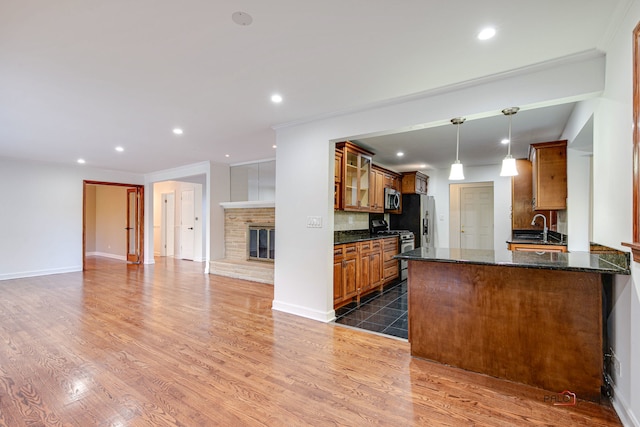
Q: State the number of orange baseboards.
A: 0